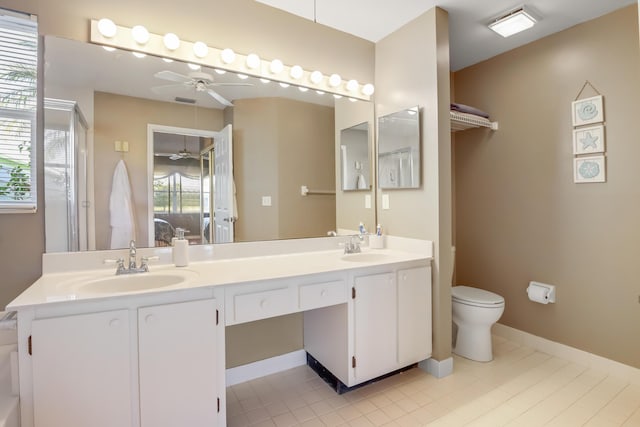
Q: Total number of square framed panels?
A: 3